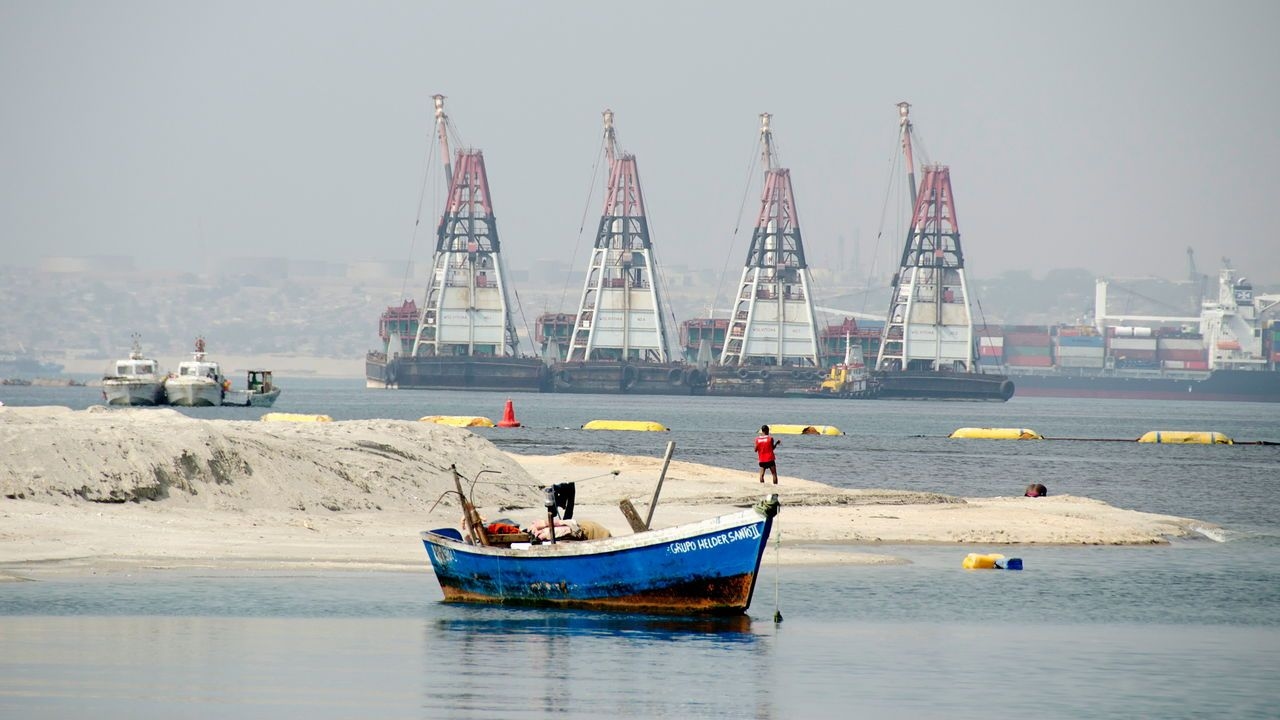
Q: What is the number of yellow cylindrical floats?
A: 6